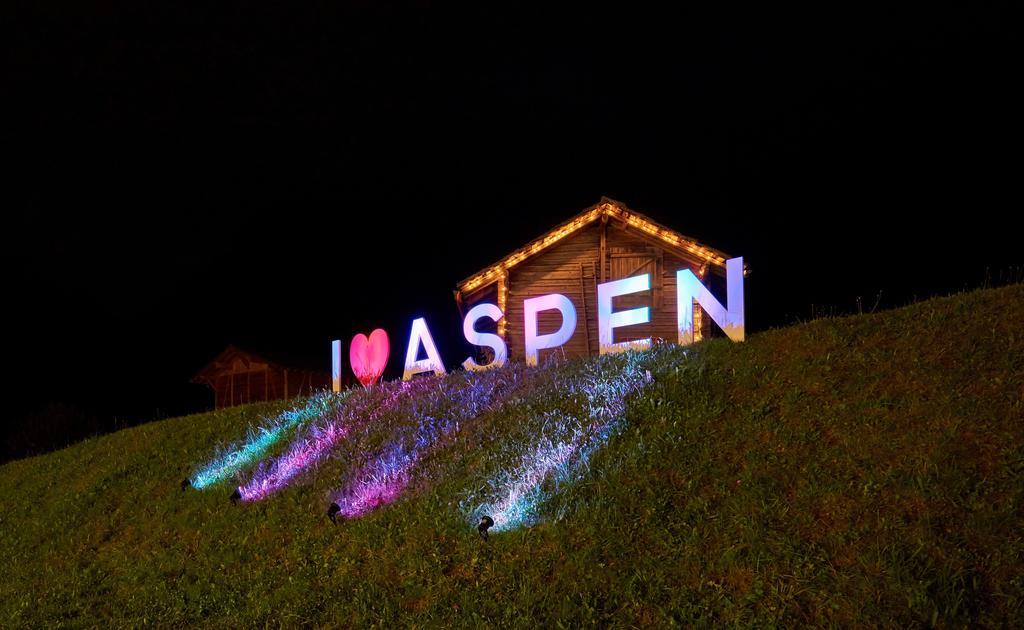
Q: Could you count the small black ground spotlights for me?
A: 4